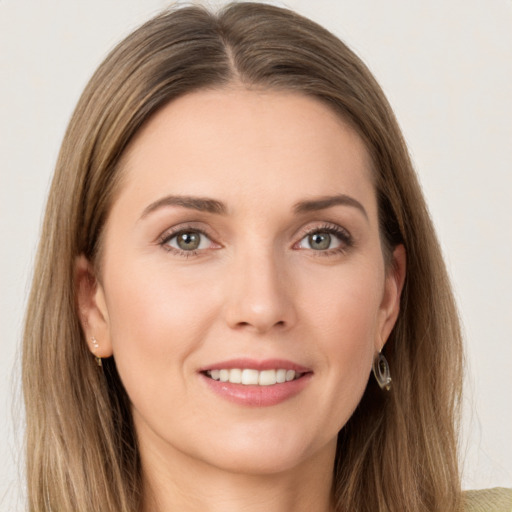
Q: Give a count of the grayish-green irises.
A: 2